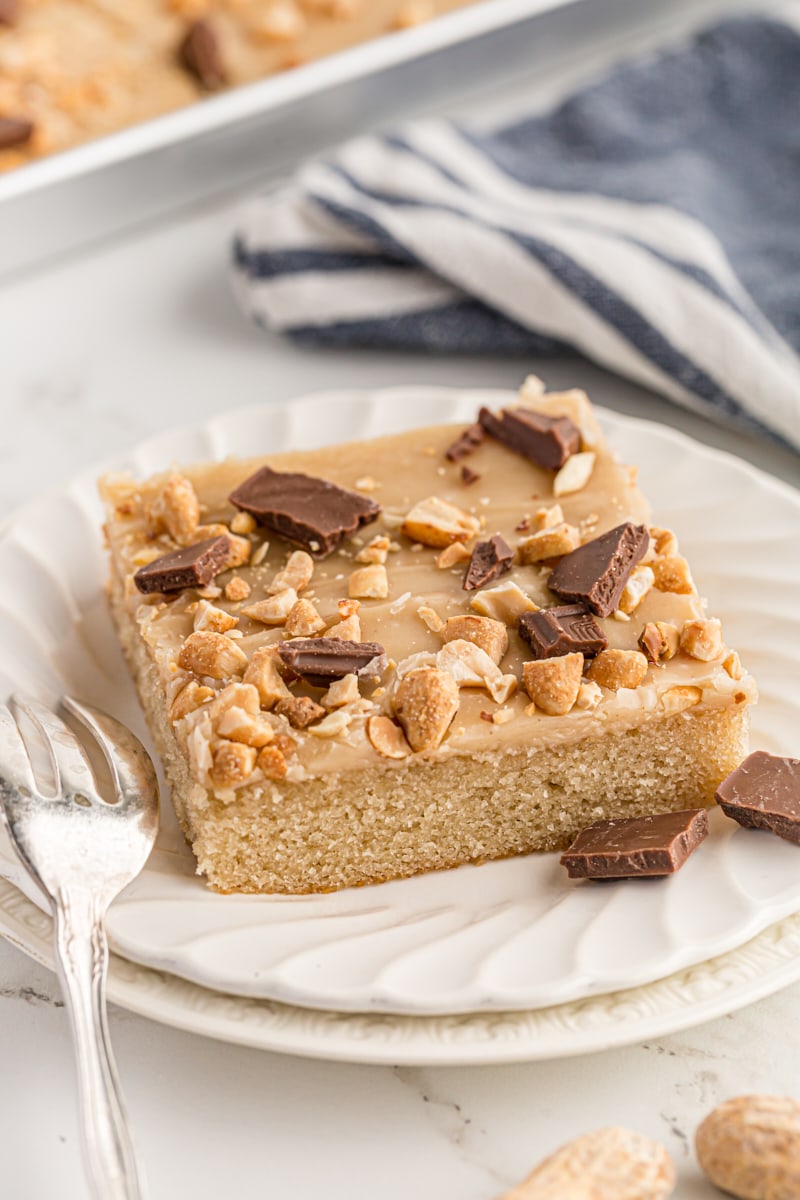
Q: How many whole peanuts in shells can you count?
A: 2